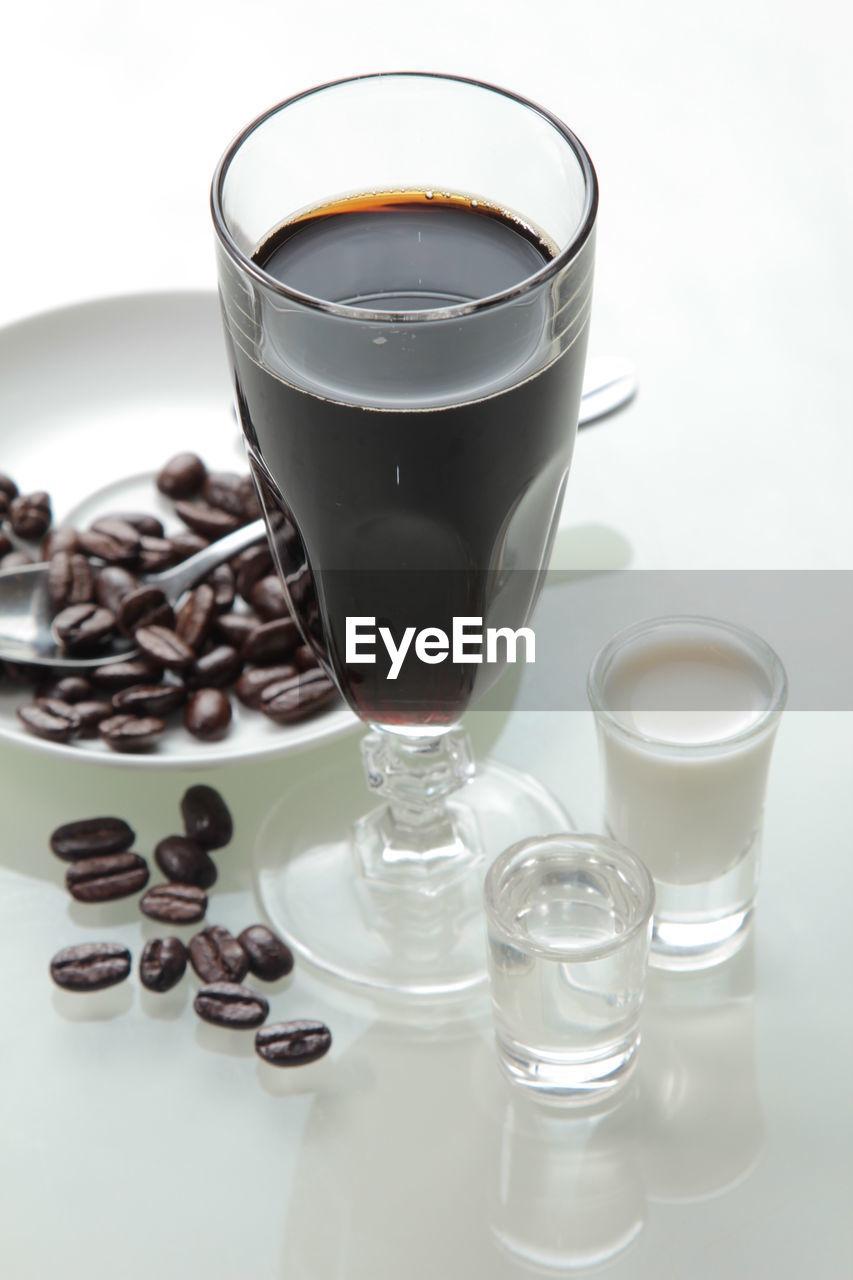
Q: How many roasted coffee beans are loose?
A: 11